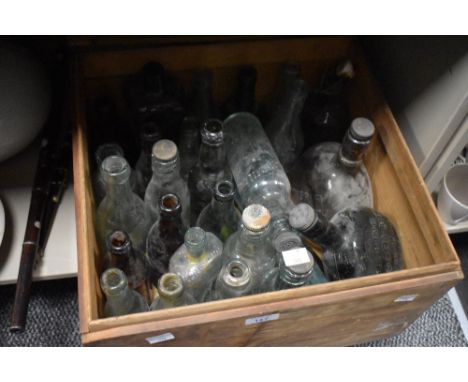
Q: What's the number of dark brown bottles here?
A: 2